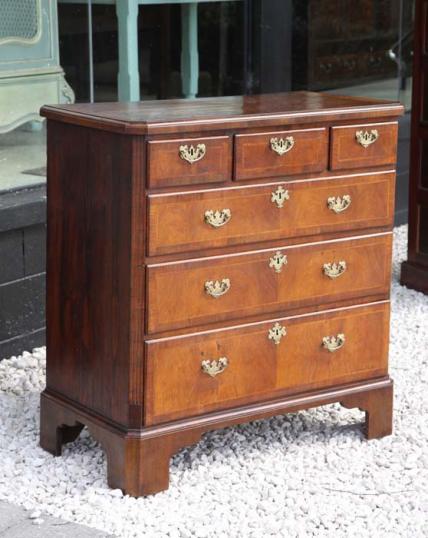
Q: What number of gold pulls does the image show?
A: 9